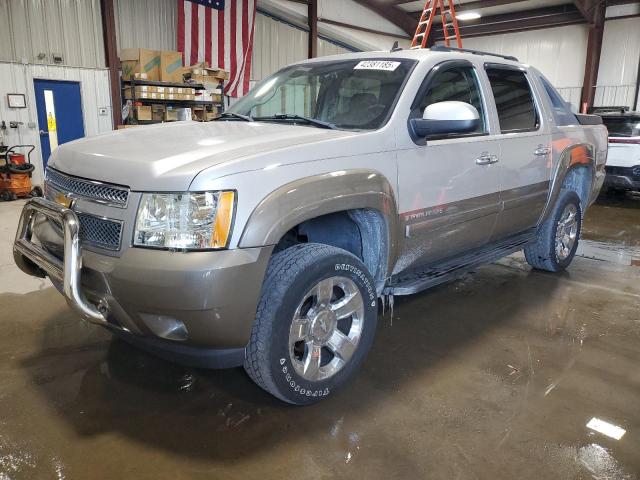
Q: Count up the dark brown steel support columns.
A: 3